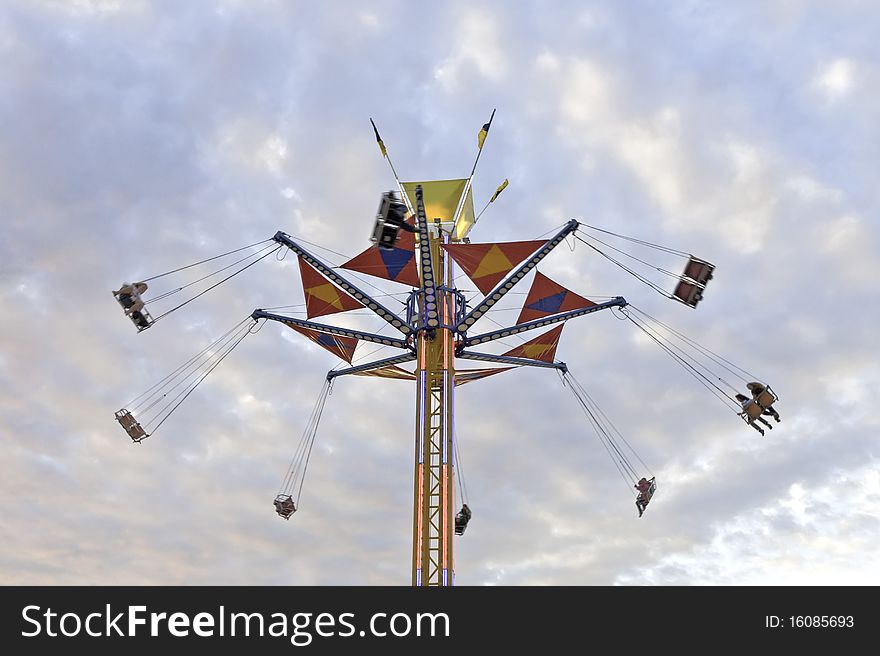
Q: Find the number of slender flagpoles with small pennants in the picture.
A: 3